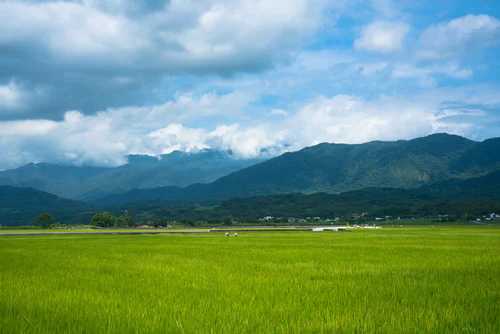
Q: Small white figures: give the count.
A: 2